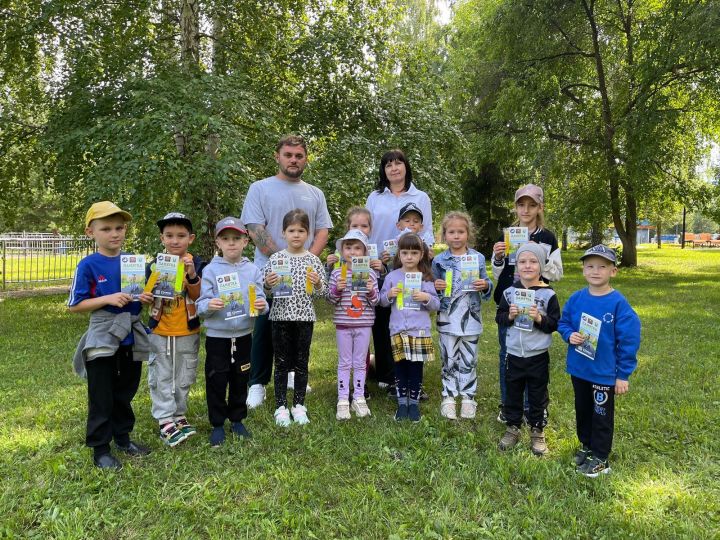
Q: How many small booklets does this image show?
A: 12